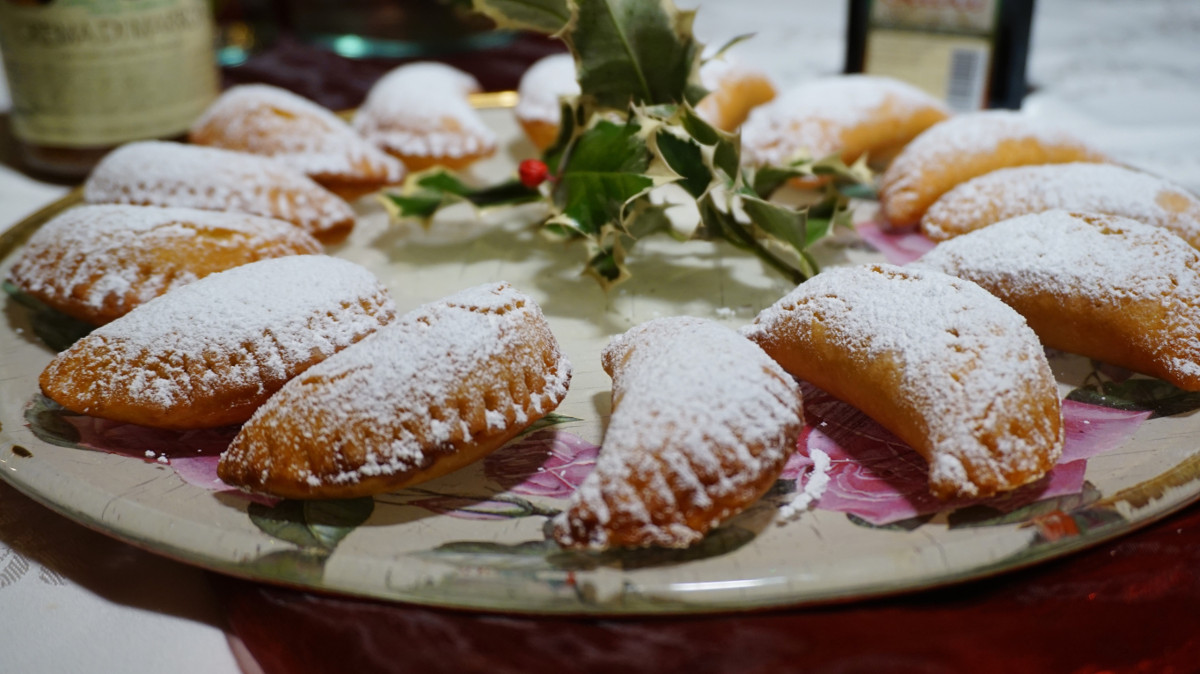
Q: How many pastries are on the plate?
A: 14